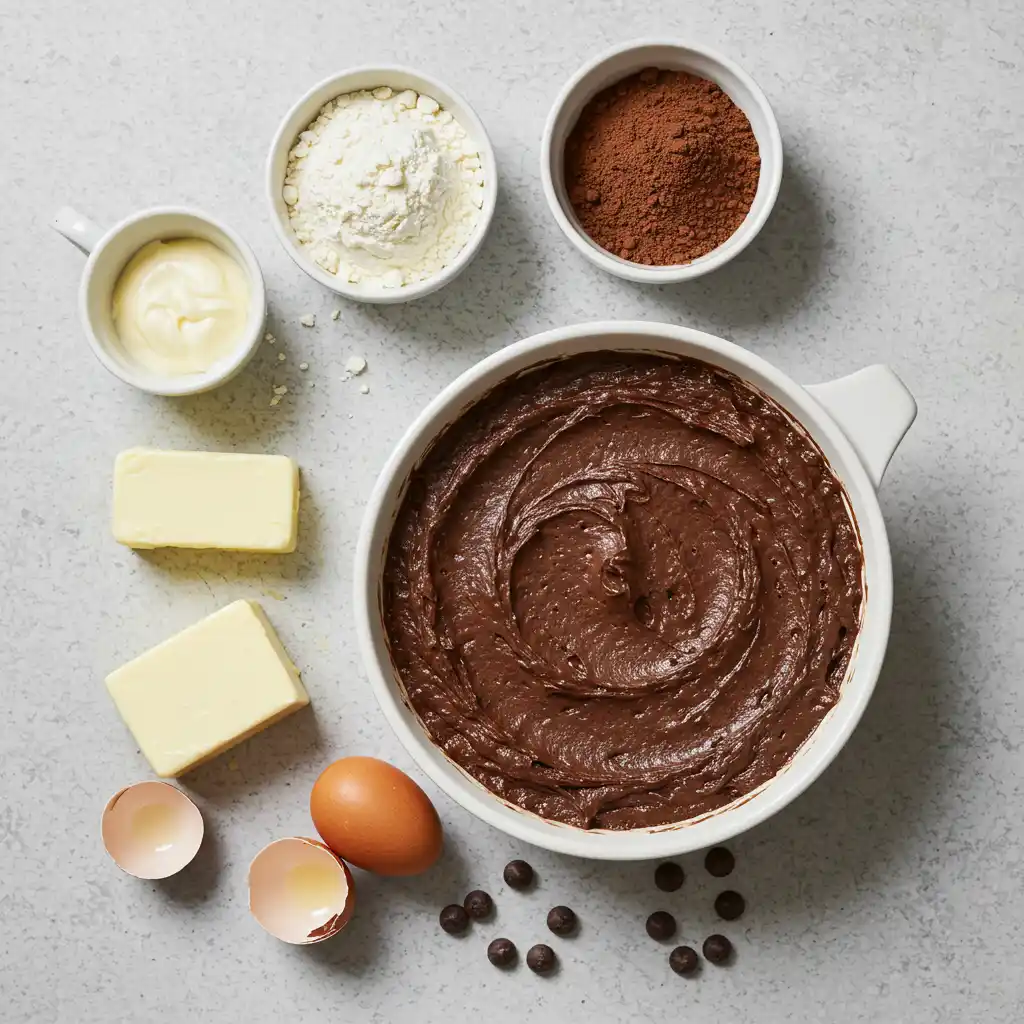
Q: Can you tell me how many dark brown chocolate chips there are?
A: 12